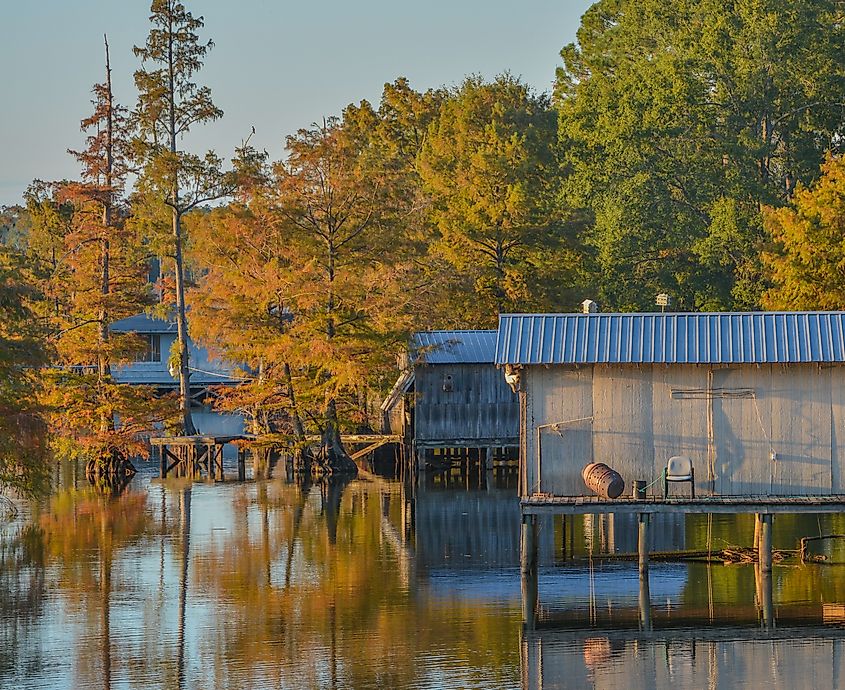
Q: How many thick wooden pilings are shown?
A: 3